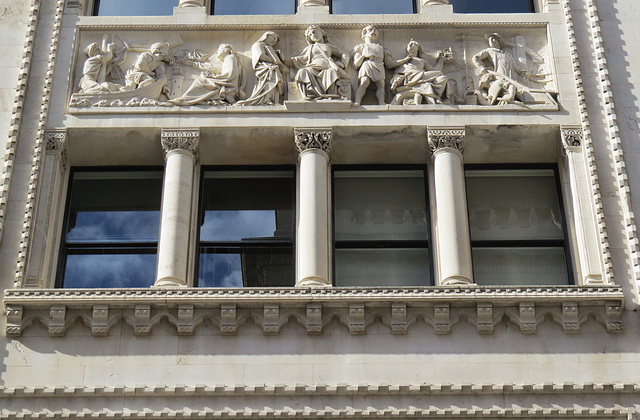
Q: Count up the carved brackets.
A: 15